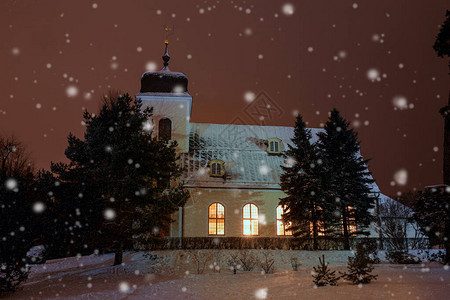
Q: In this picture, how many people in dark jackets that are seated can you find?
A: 0